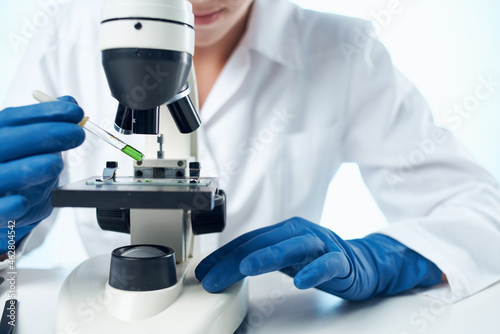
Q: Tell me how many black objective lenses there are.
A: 3